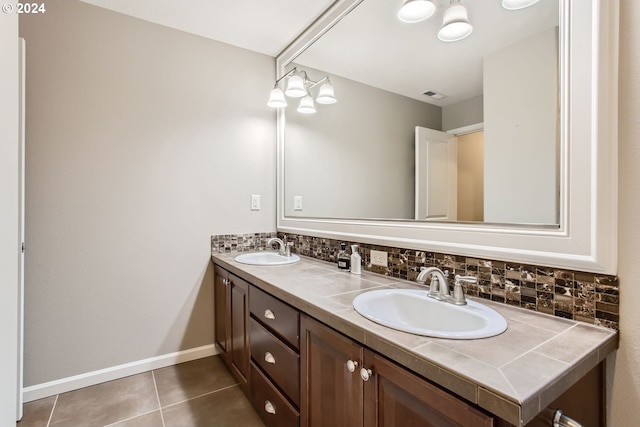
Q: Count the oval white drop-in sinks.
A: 2